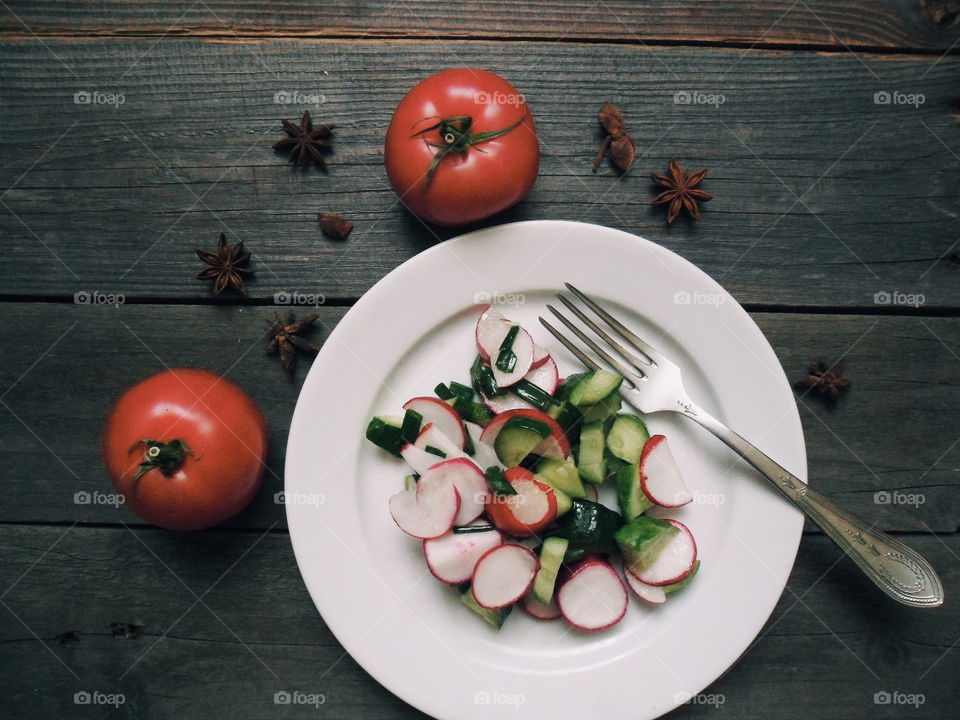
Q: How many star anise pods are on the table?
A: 5